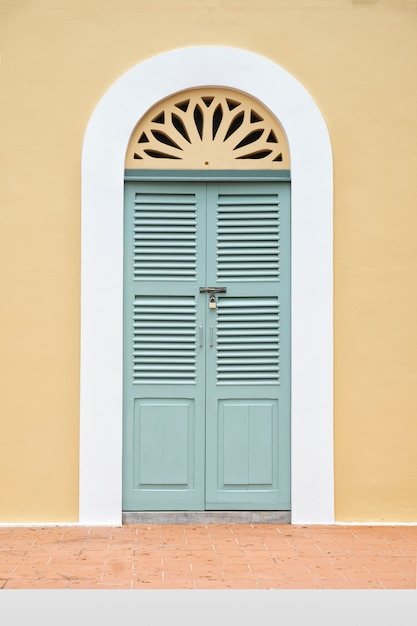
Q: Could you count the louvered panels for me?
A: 4